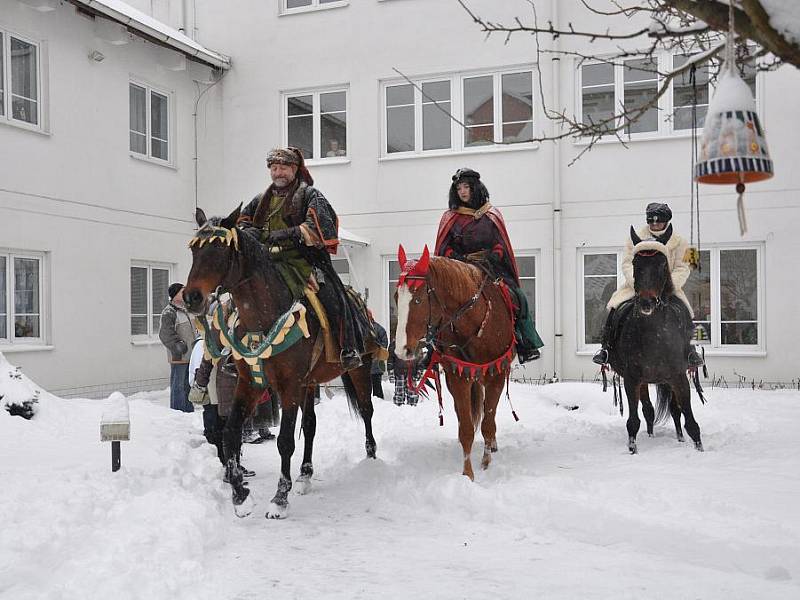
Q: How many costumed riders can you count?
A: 3